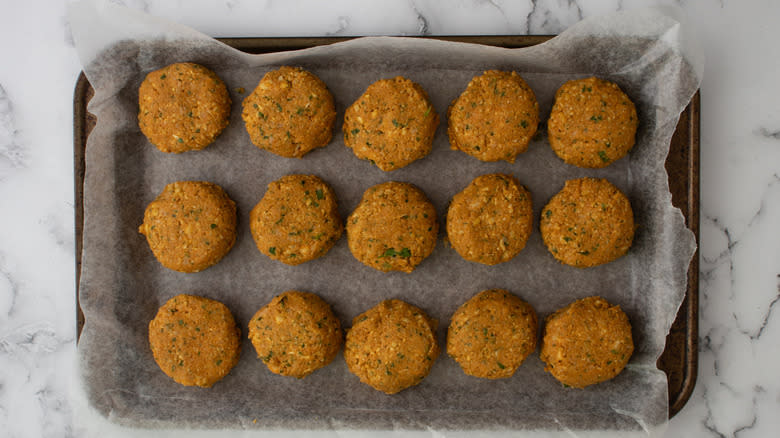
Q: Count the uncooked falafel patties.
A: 15